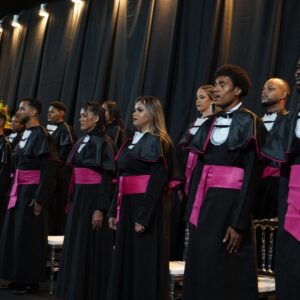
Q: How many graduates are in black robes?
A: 11